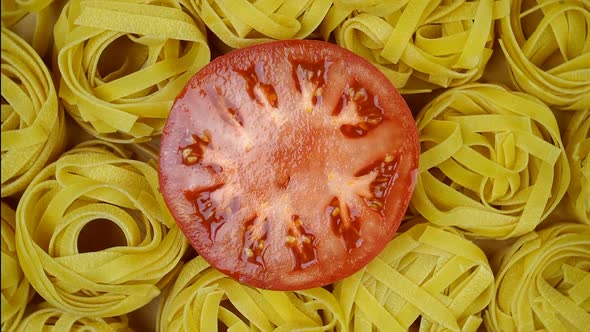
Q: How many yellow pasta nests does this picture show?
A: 14